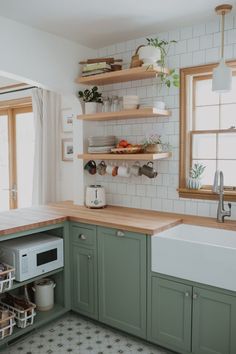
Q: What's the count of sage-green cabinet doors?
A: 4